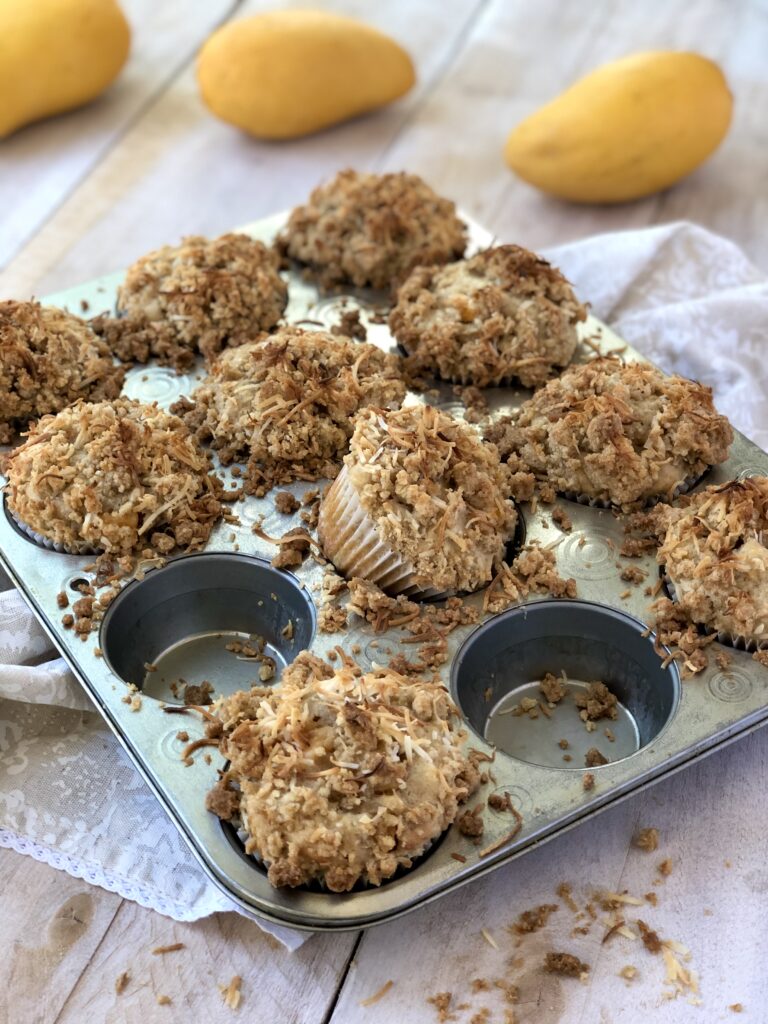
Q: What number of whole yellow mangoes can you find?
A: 3